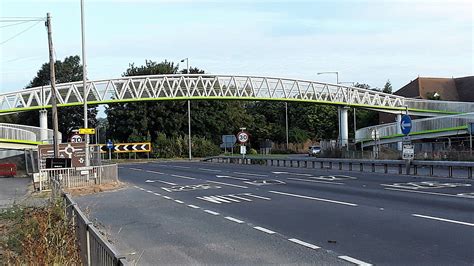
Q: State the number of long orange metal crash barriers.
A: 0